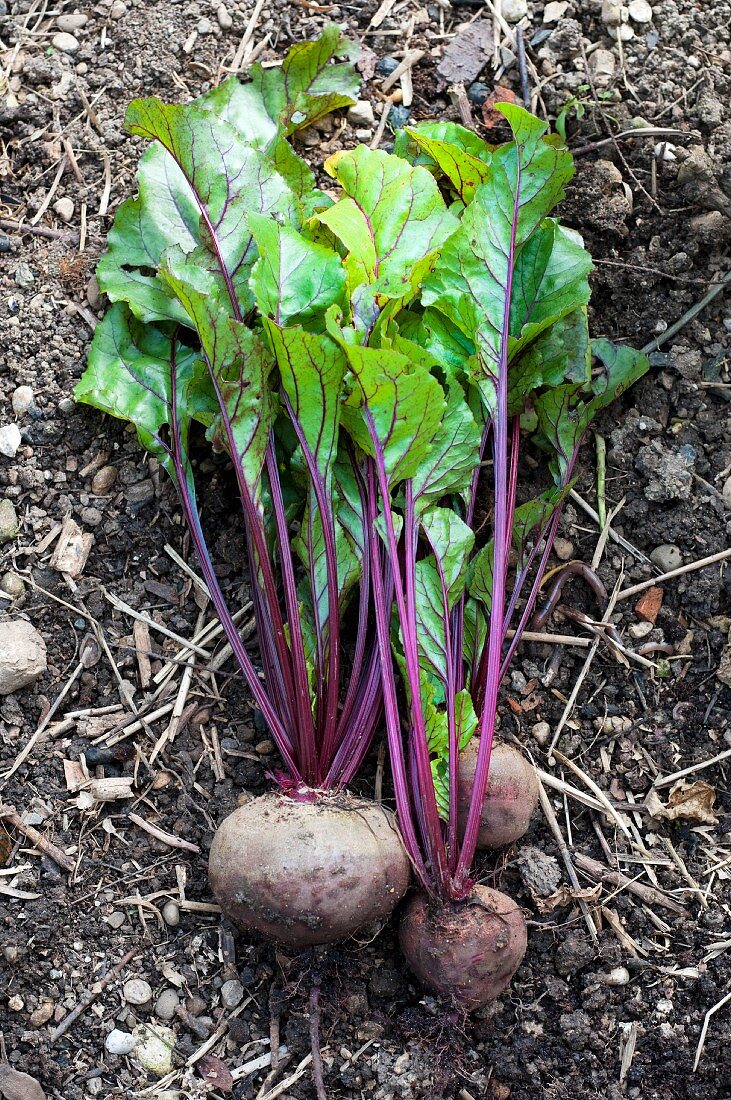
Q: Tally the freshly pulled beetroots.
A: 3